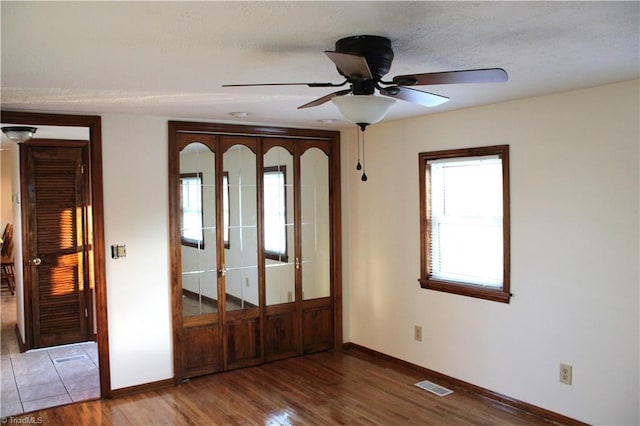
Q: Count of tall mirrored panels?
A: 4